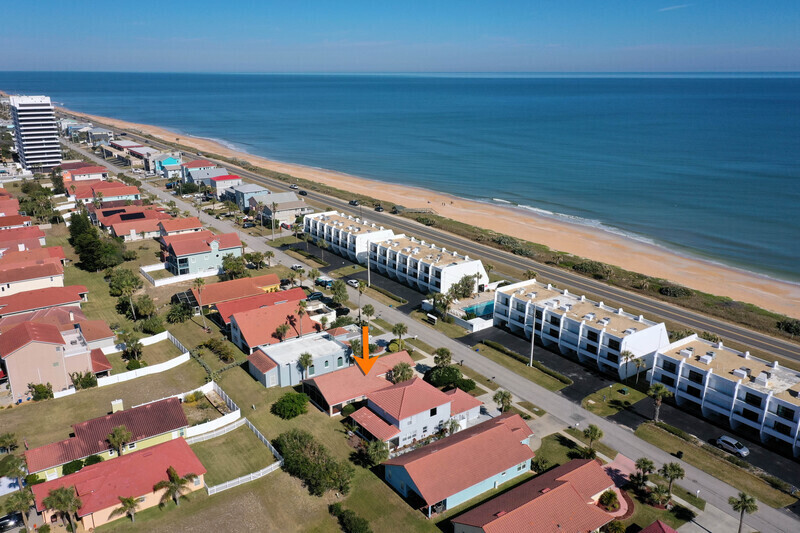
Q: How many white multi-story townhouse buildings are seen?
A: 4